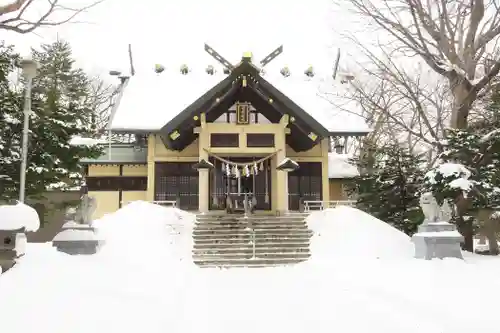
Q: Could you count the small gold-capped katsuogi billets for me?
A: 5